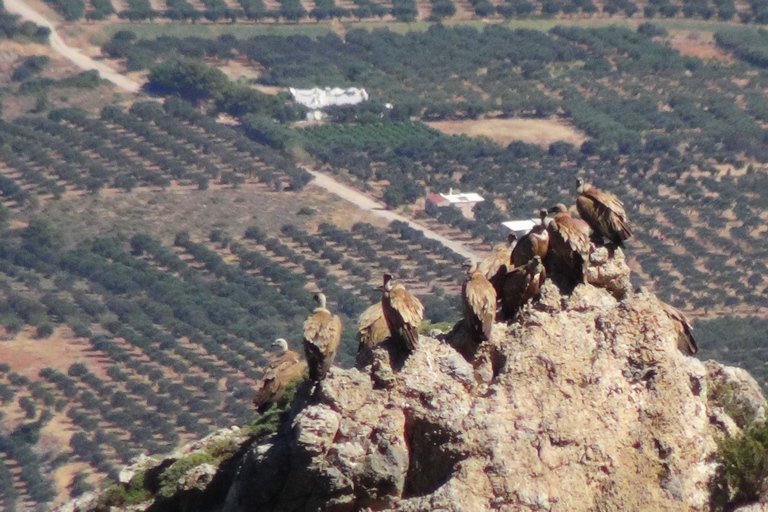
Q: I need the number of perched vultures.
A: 11